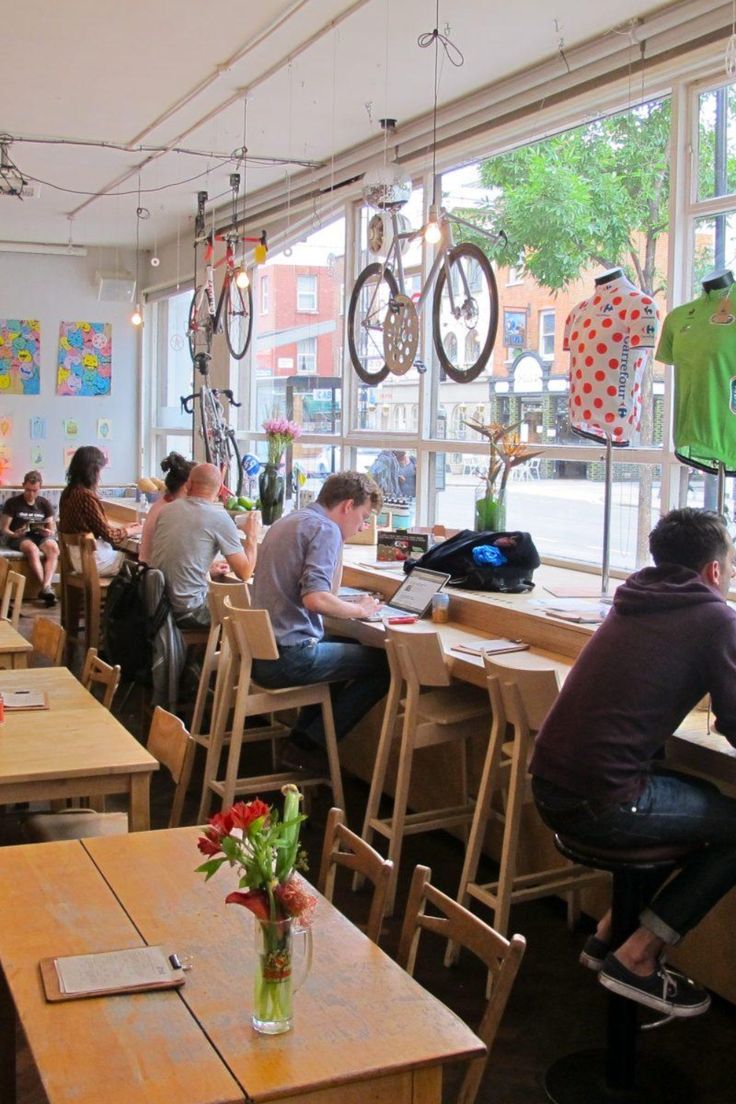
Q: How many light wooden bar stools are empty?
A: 3